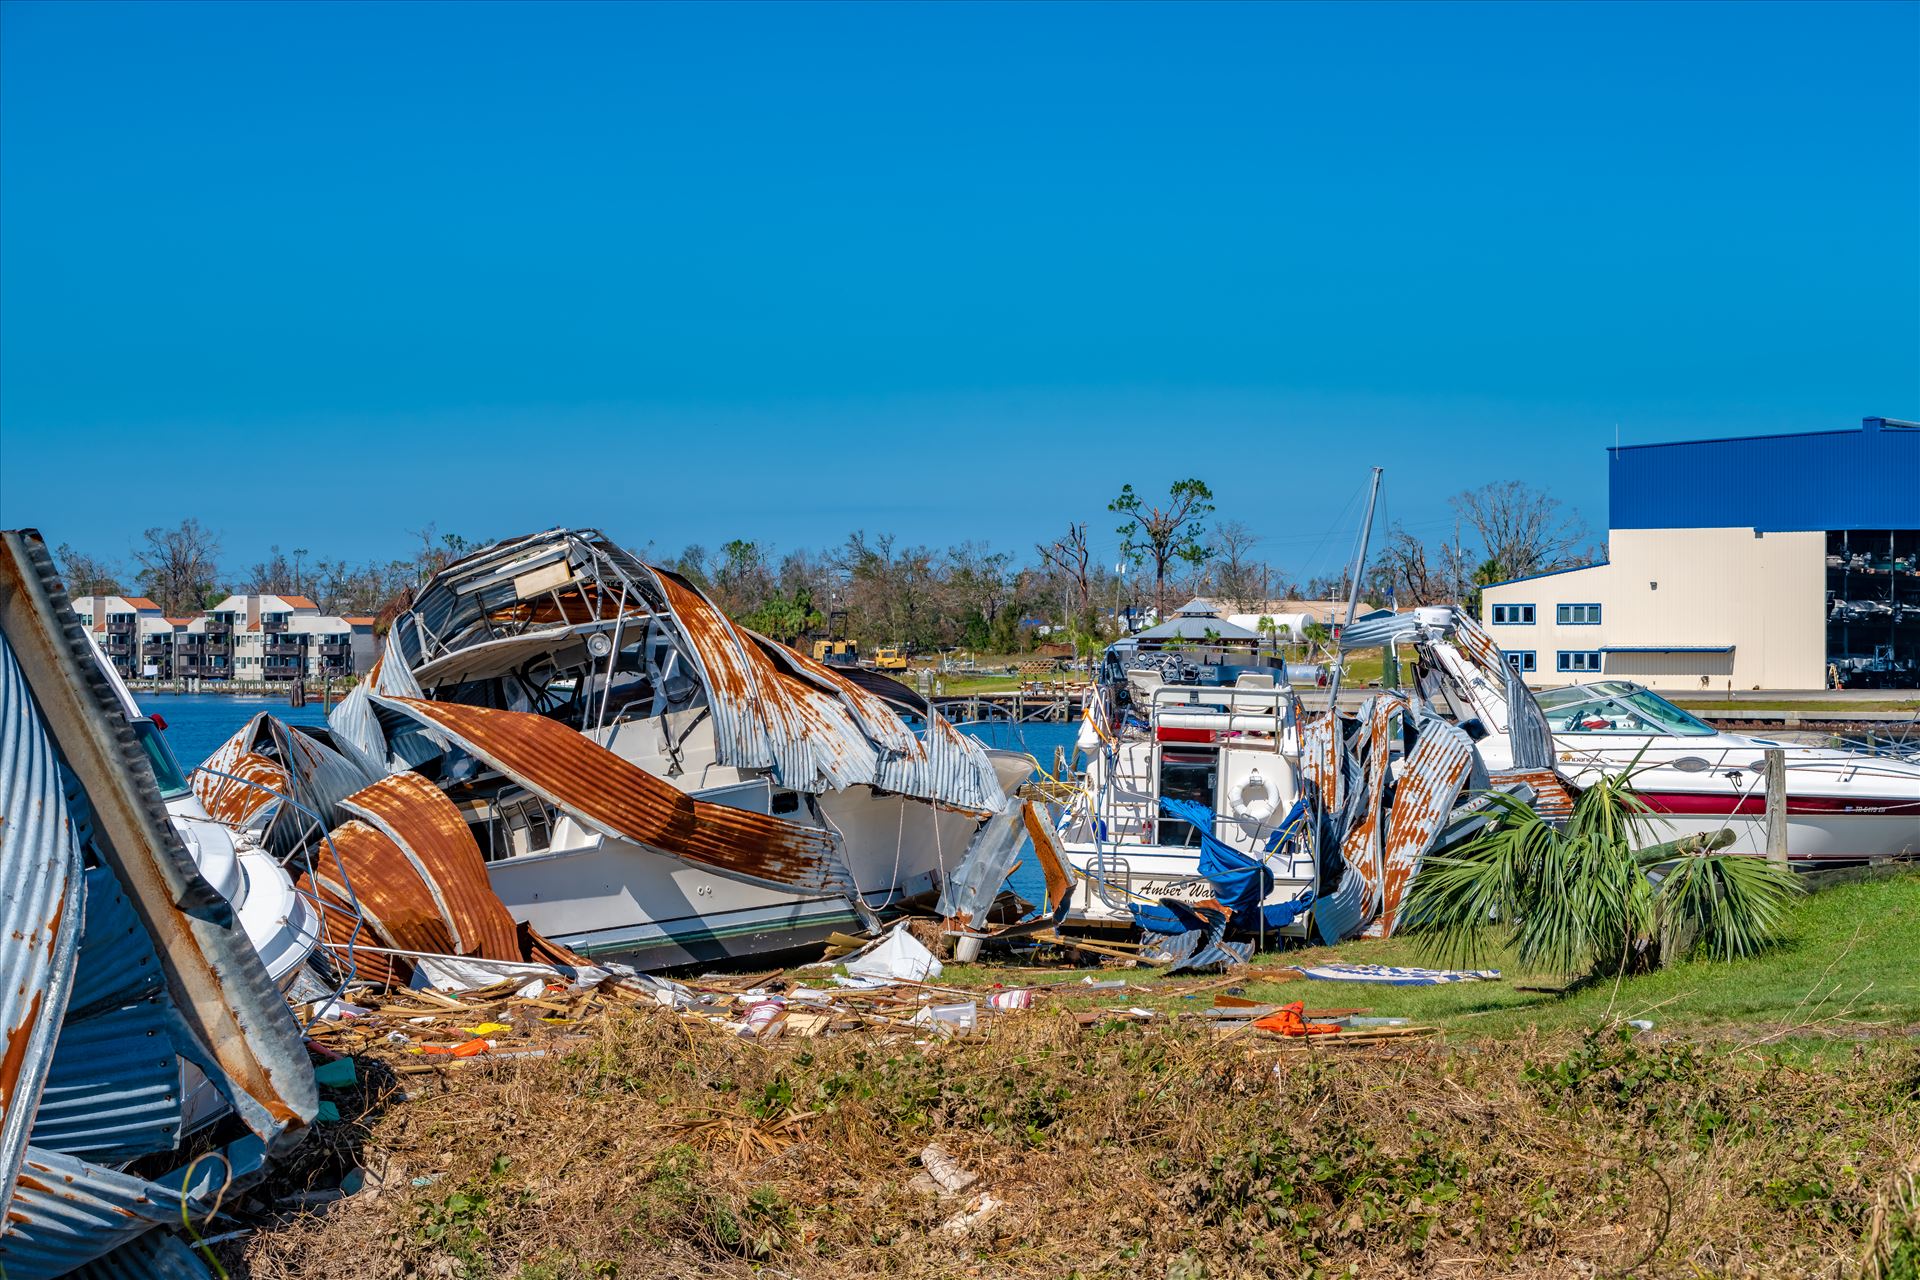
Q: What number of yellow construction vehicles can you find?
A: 2